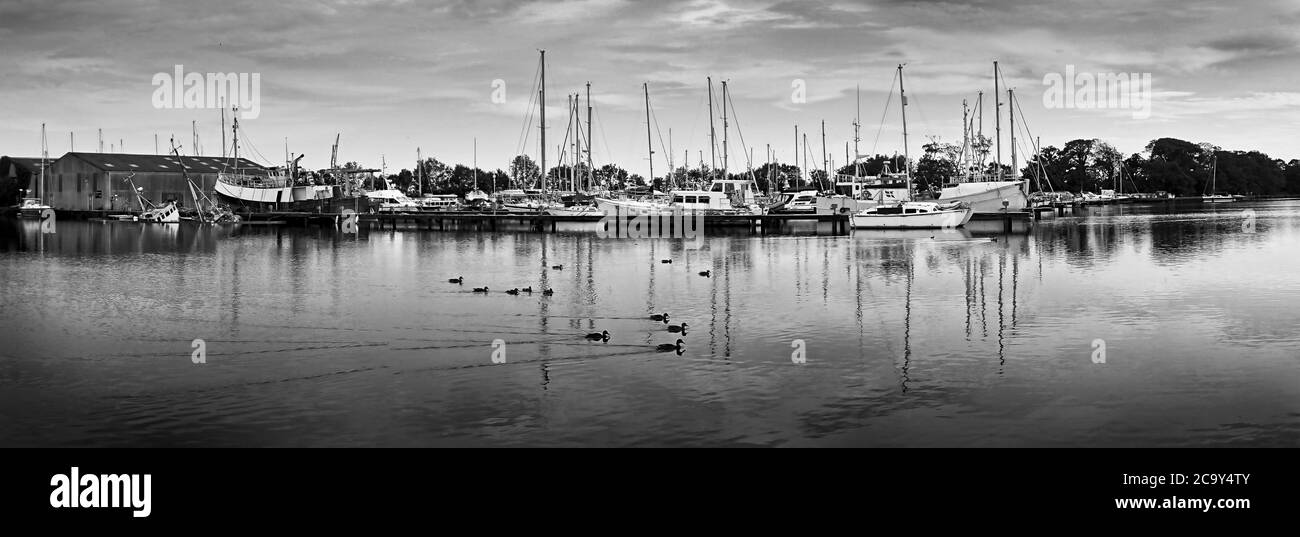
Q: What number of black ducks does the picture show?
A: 12